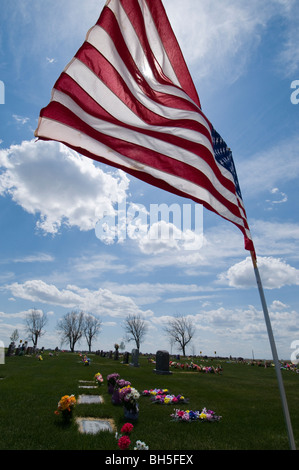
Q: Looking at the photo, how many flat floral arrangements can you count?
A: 3